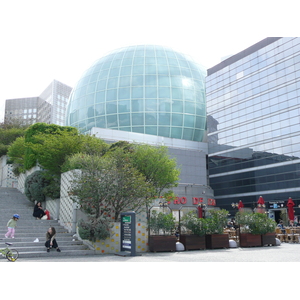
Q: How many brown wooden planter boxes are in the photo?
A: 5